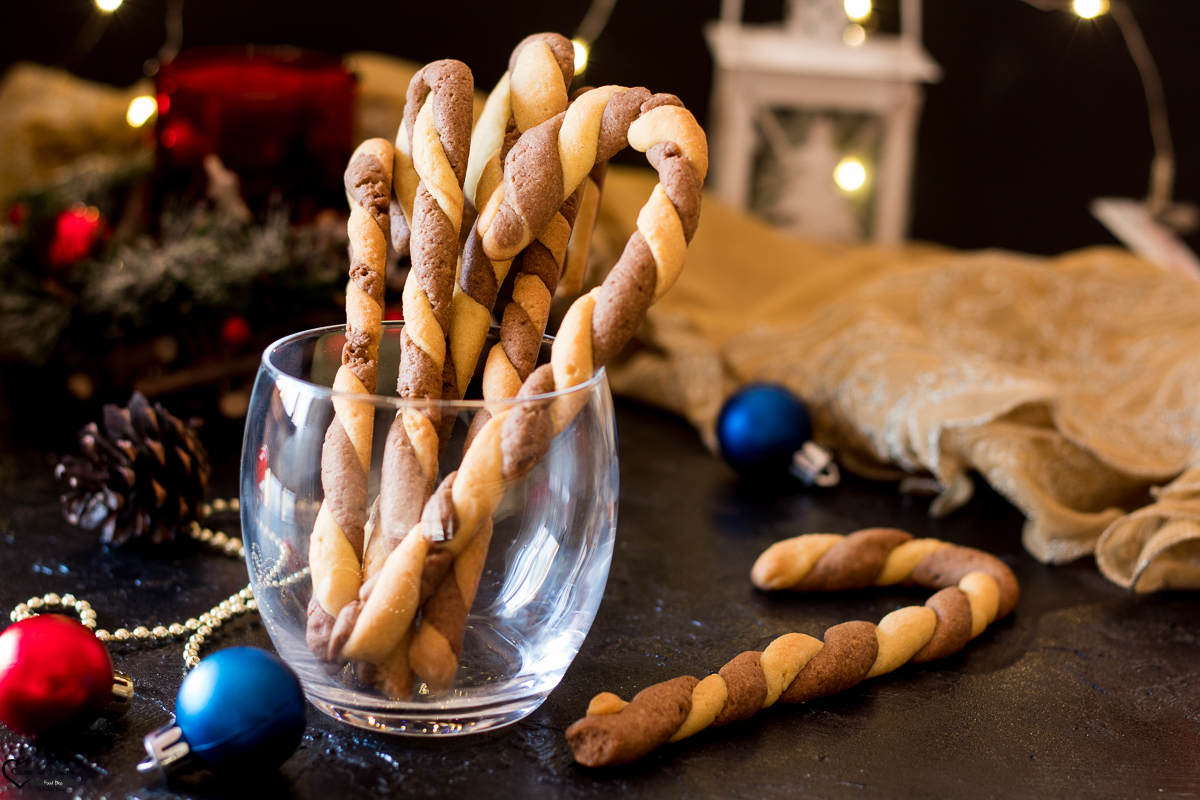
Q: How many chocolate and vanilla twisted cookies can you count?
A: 6